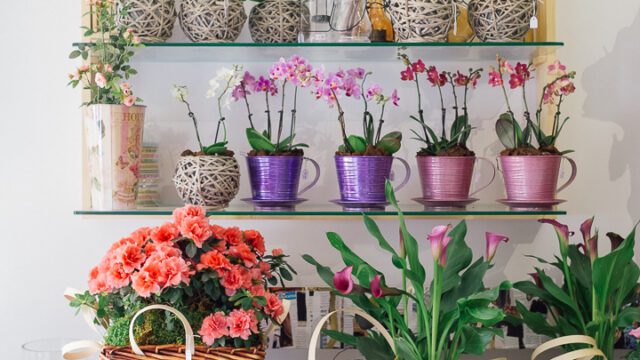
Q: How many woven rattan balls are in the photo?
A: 6